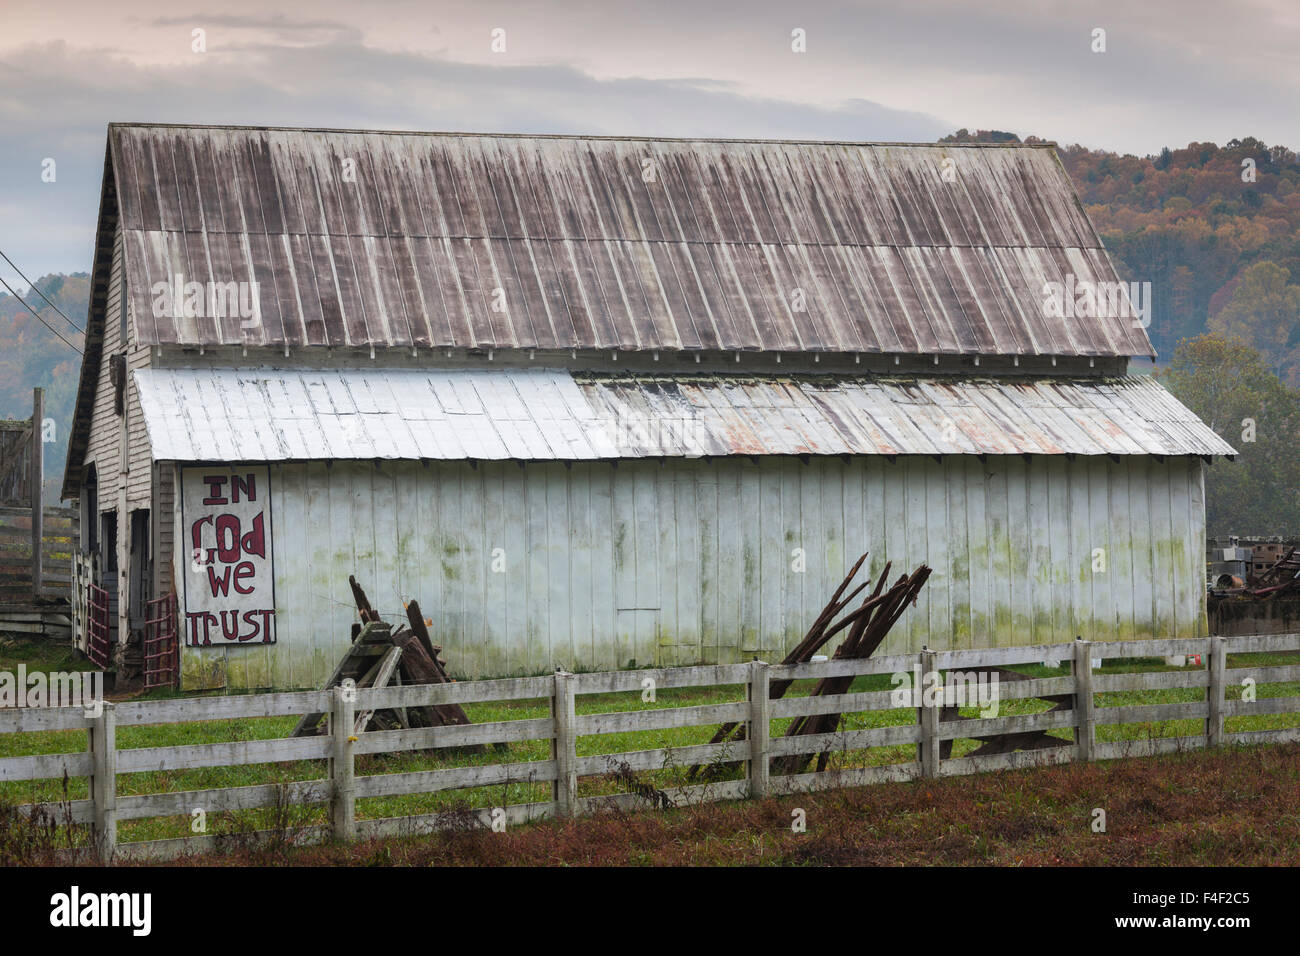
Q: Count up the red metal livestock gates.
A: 2